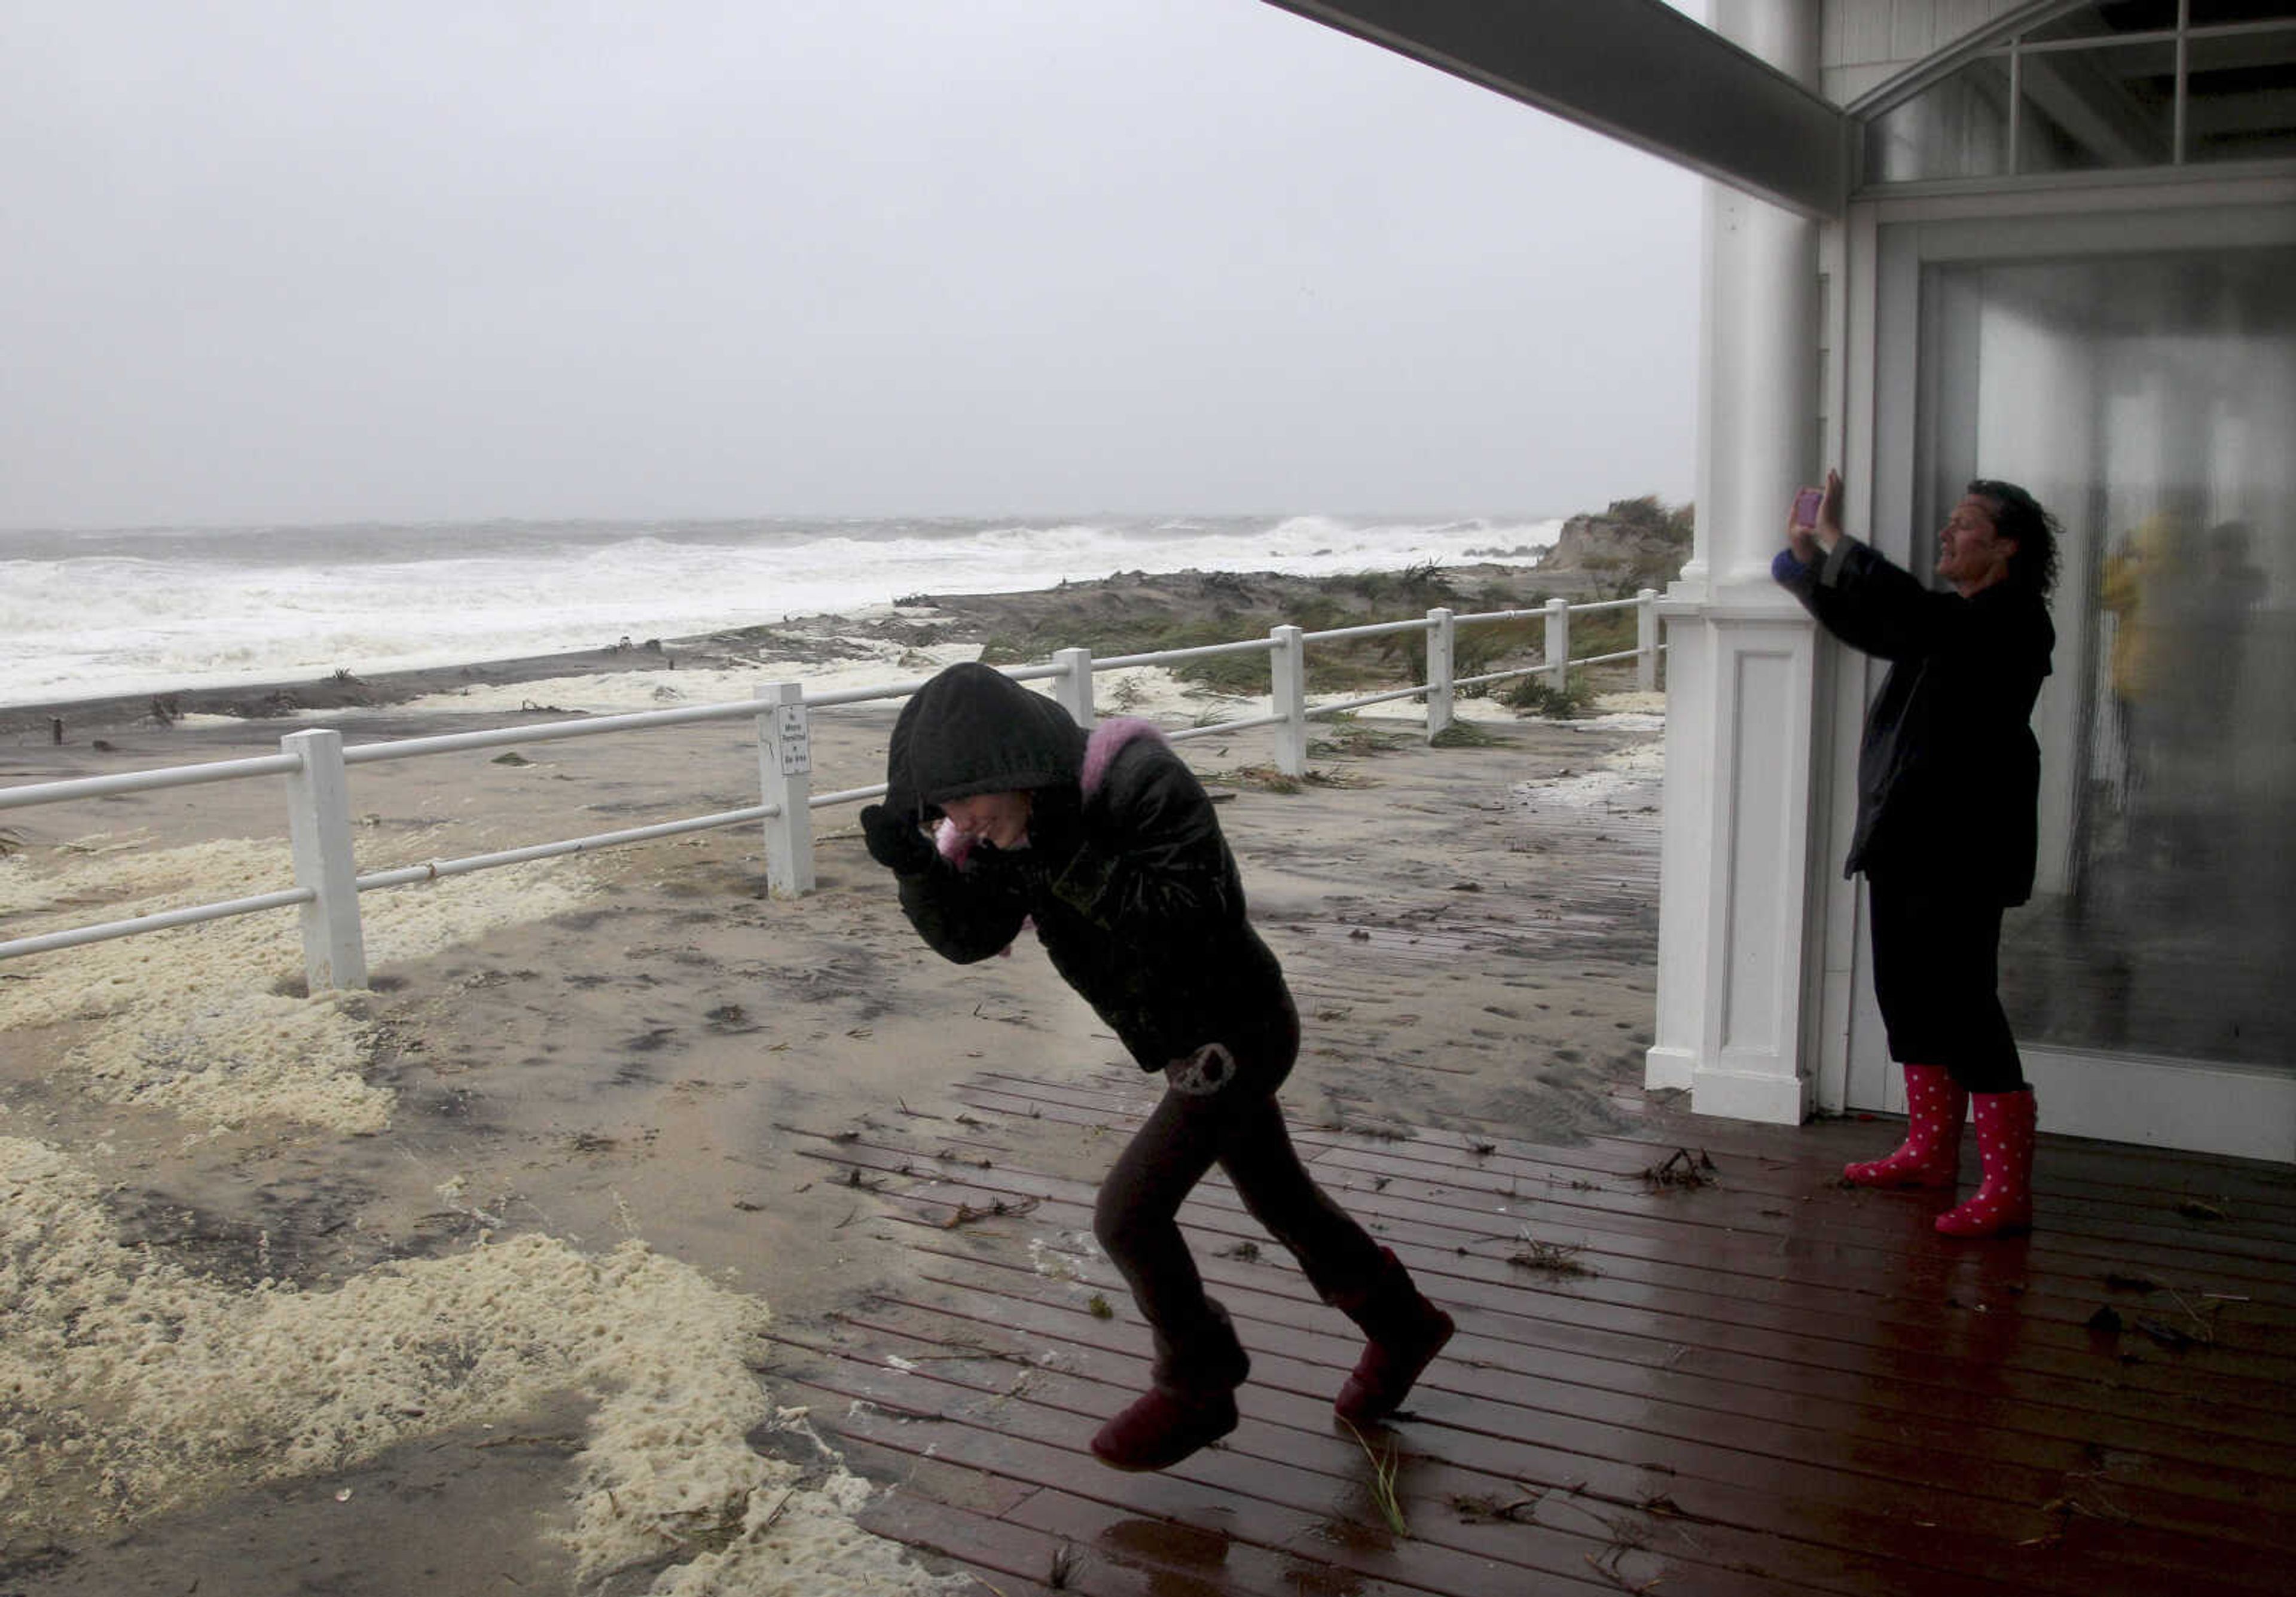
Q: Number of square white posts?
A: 7